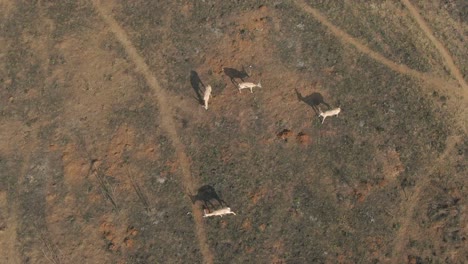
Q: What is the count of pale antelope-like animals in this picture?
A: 4